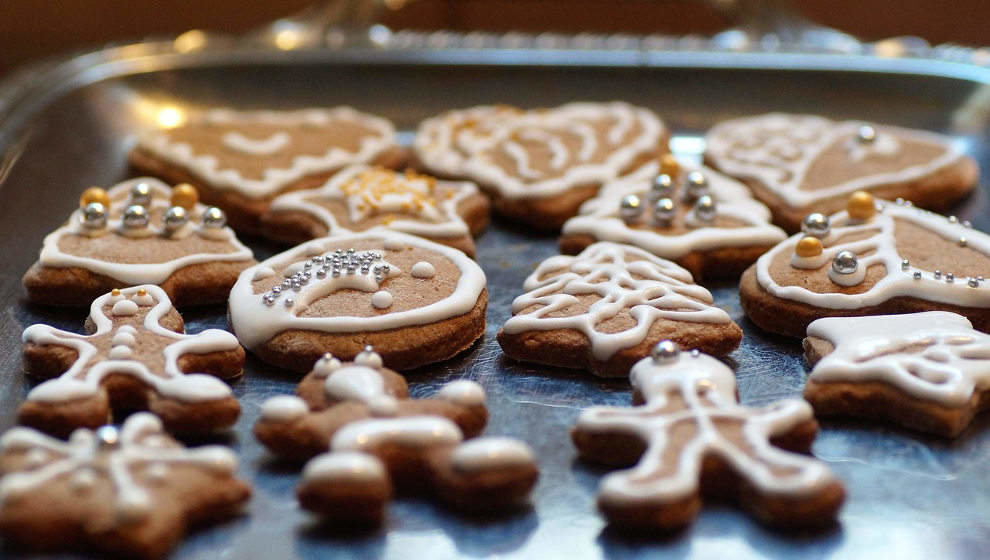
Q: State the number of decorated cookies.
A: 14